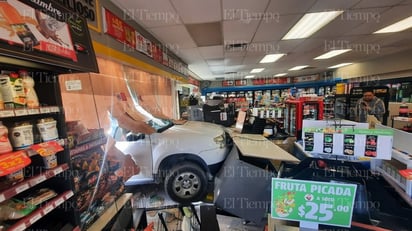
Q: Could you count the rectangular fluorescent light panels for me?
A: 9